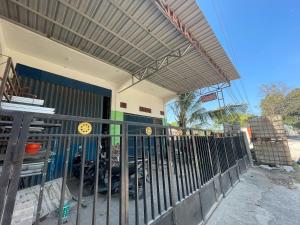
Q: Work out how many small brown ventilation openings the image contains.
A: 3